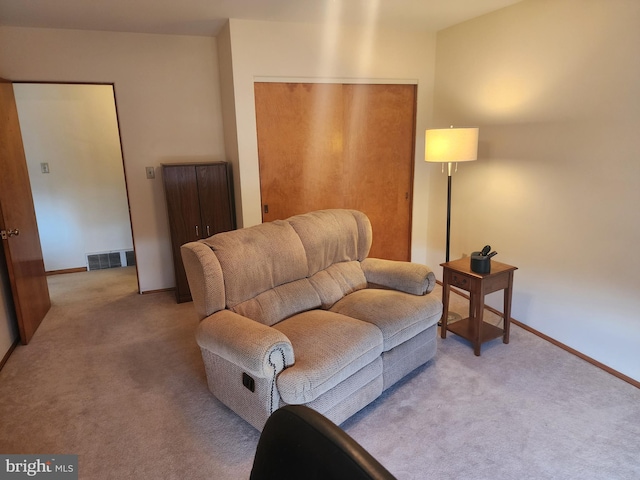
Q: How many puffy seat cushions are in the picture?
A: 2